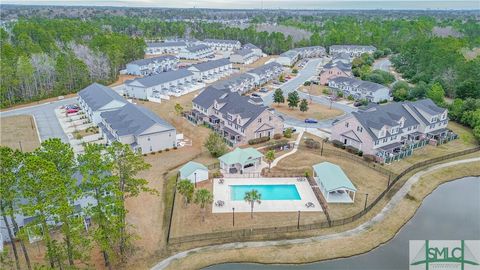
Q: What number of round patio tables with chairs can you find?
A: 4